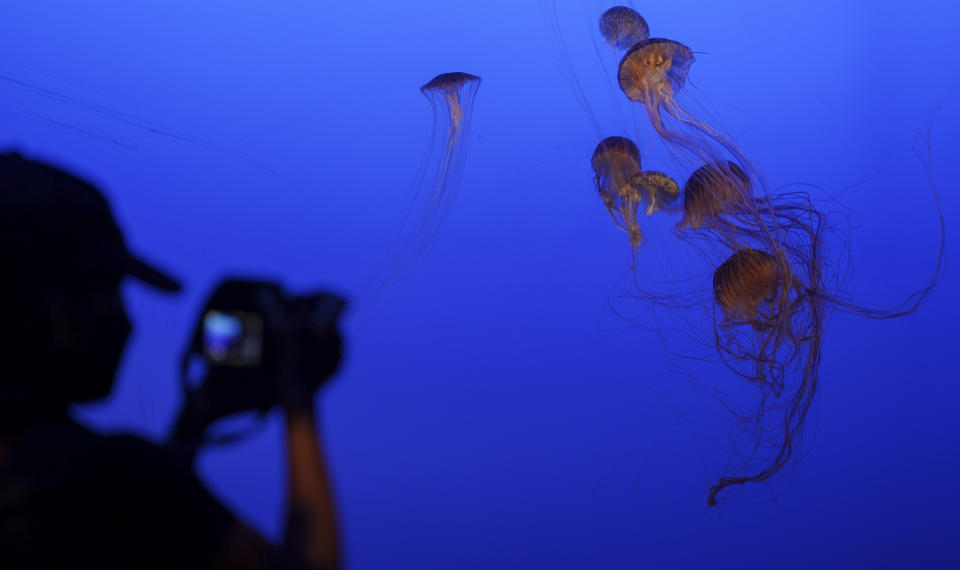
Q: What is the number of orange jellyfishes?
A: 7